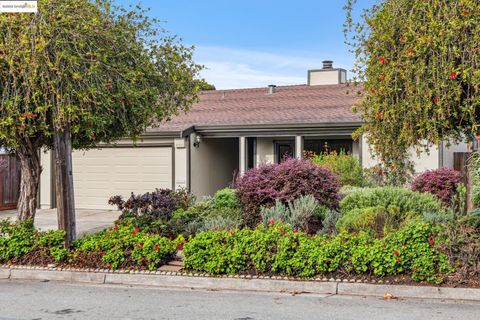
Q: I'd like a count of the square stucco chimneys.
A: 1